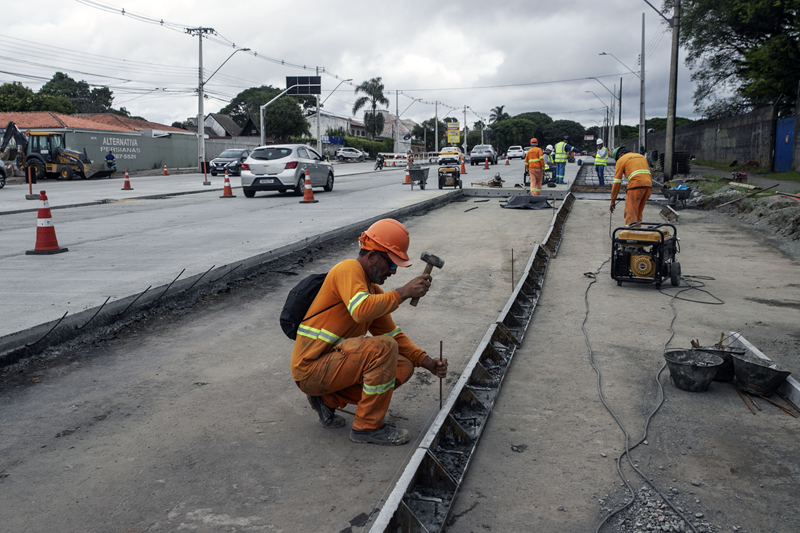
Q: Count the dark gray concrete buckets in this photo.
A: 3